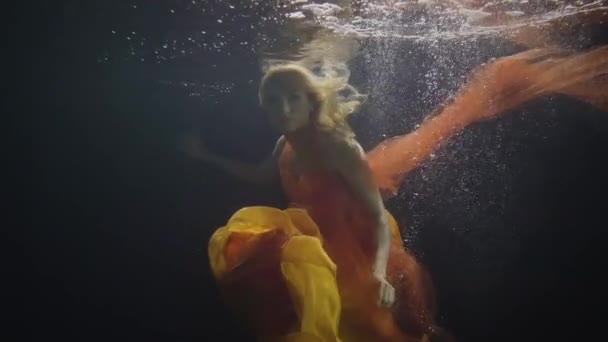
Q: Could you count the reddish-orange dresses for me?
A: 1